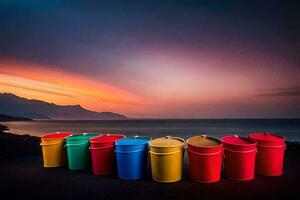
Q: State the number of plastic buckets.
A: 8